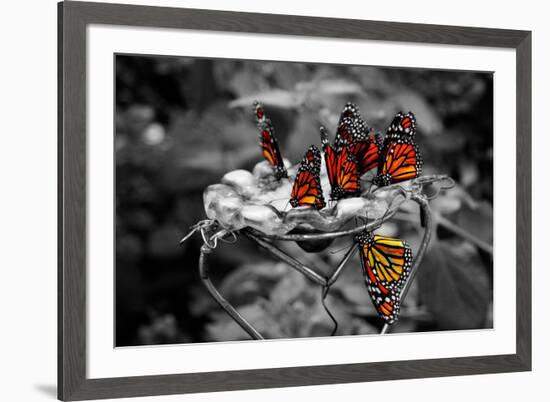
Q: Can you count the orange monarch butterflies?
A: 6